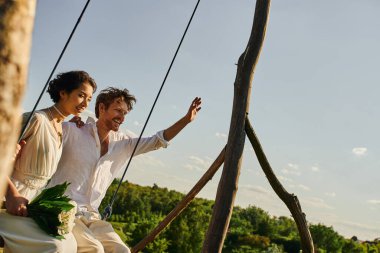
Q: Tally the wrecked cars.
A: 0